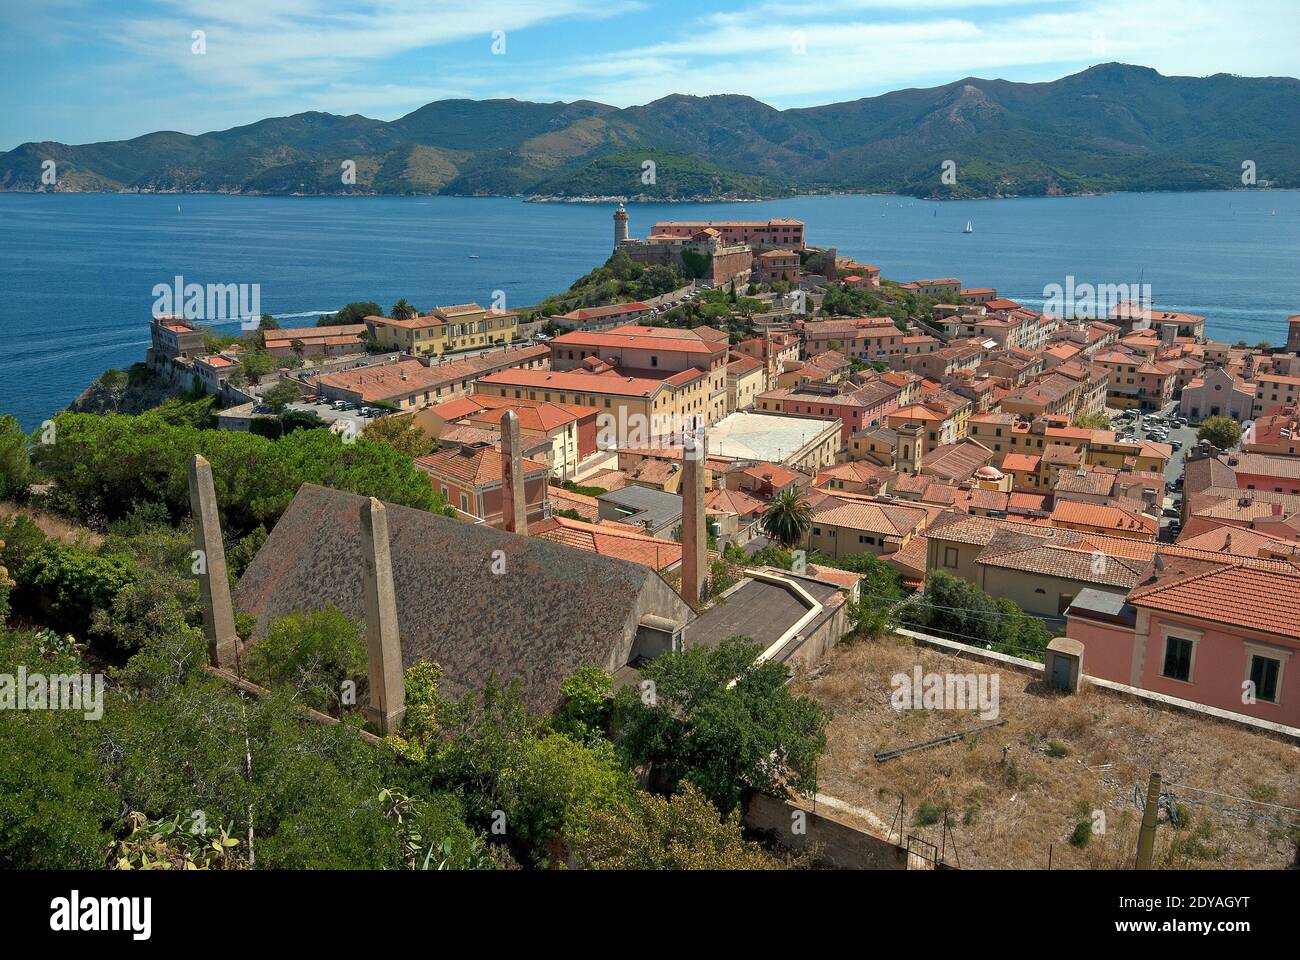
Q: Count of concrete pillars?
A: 4